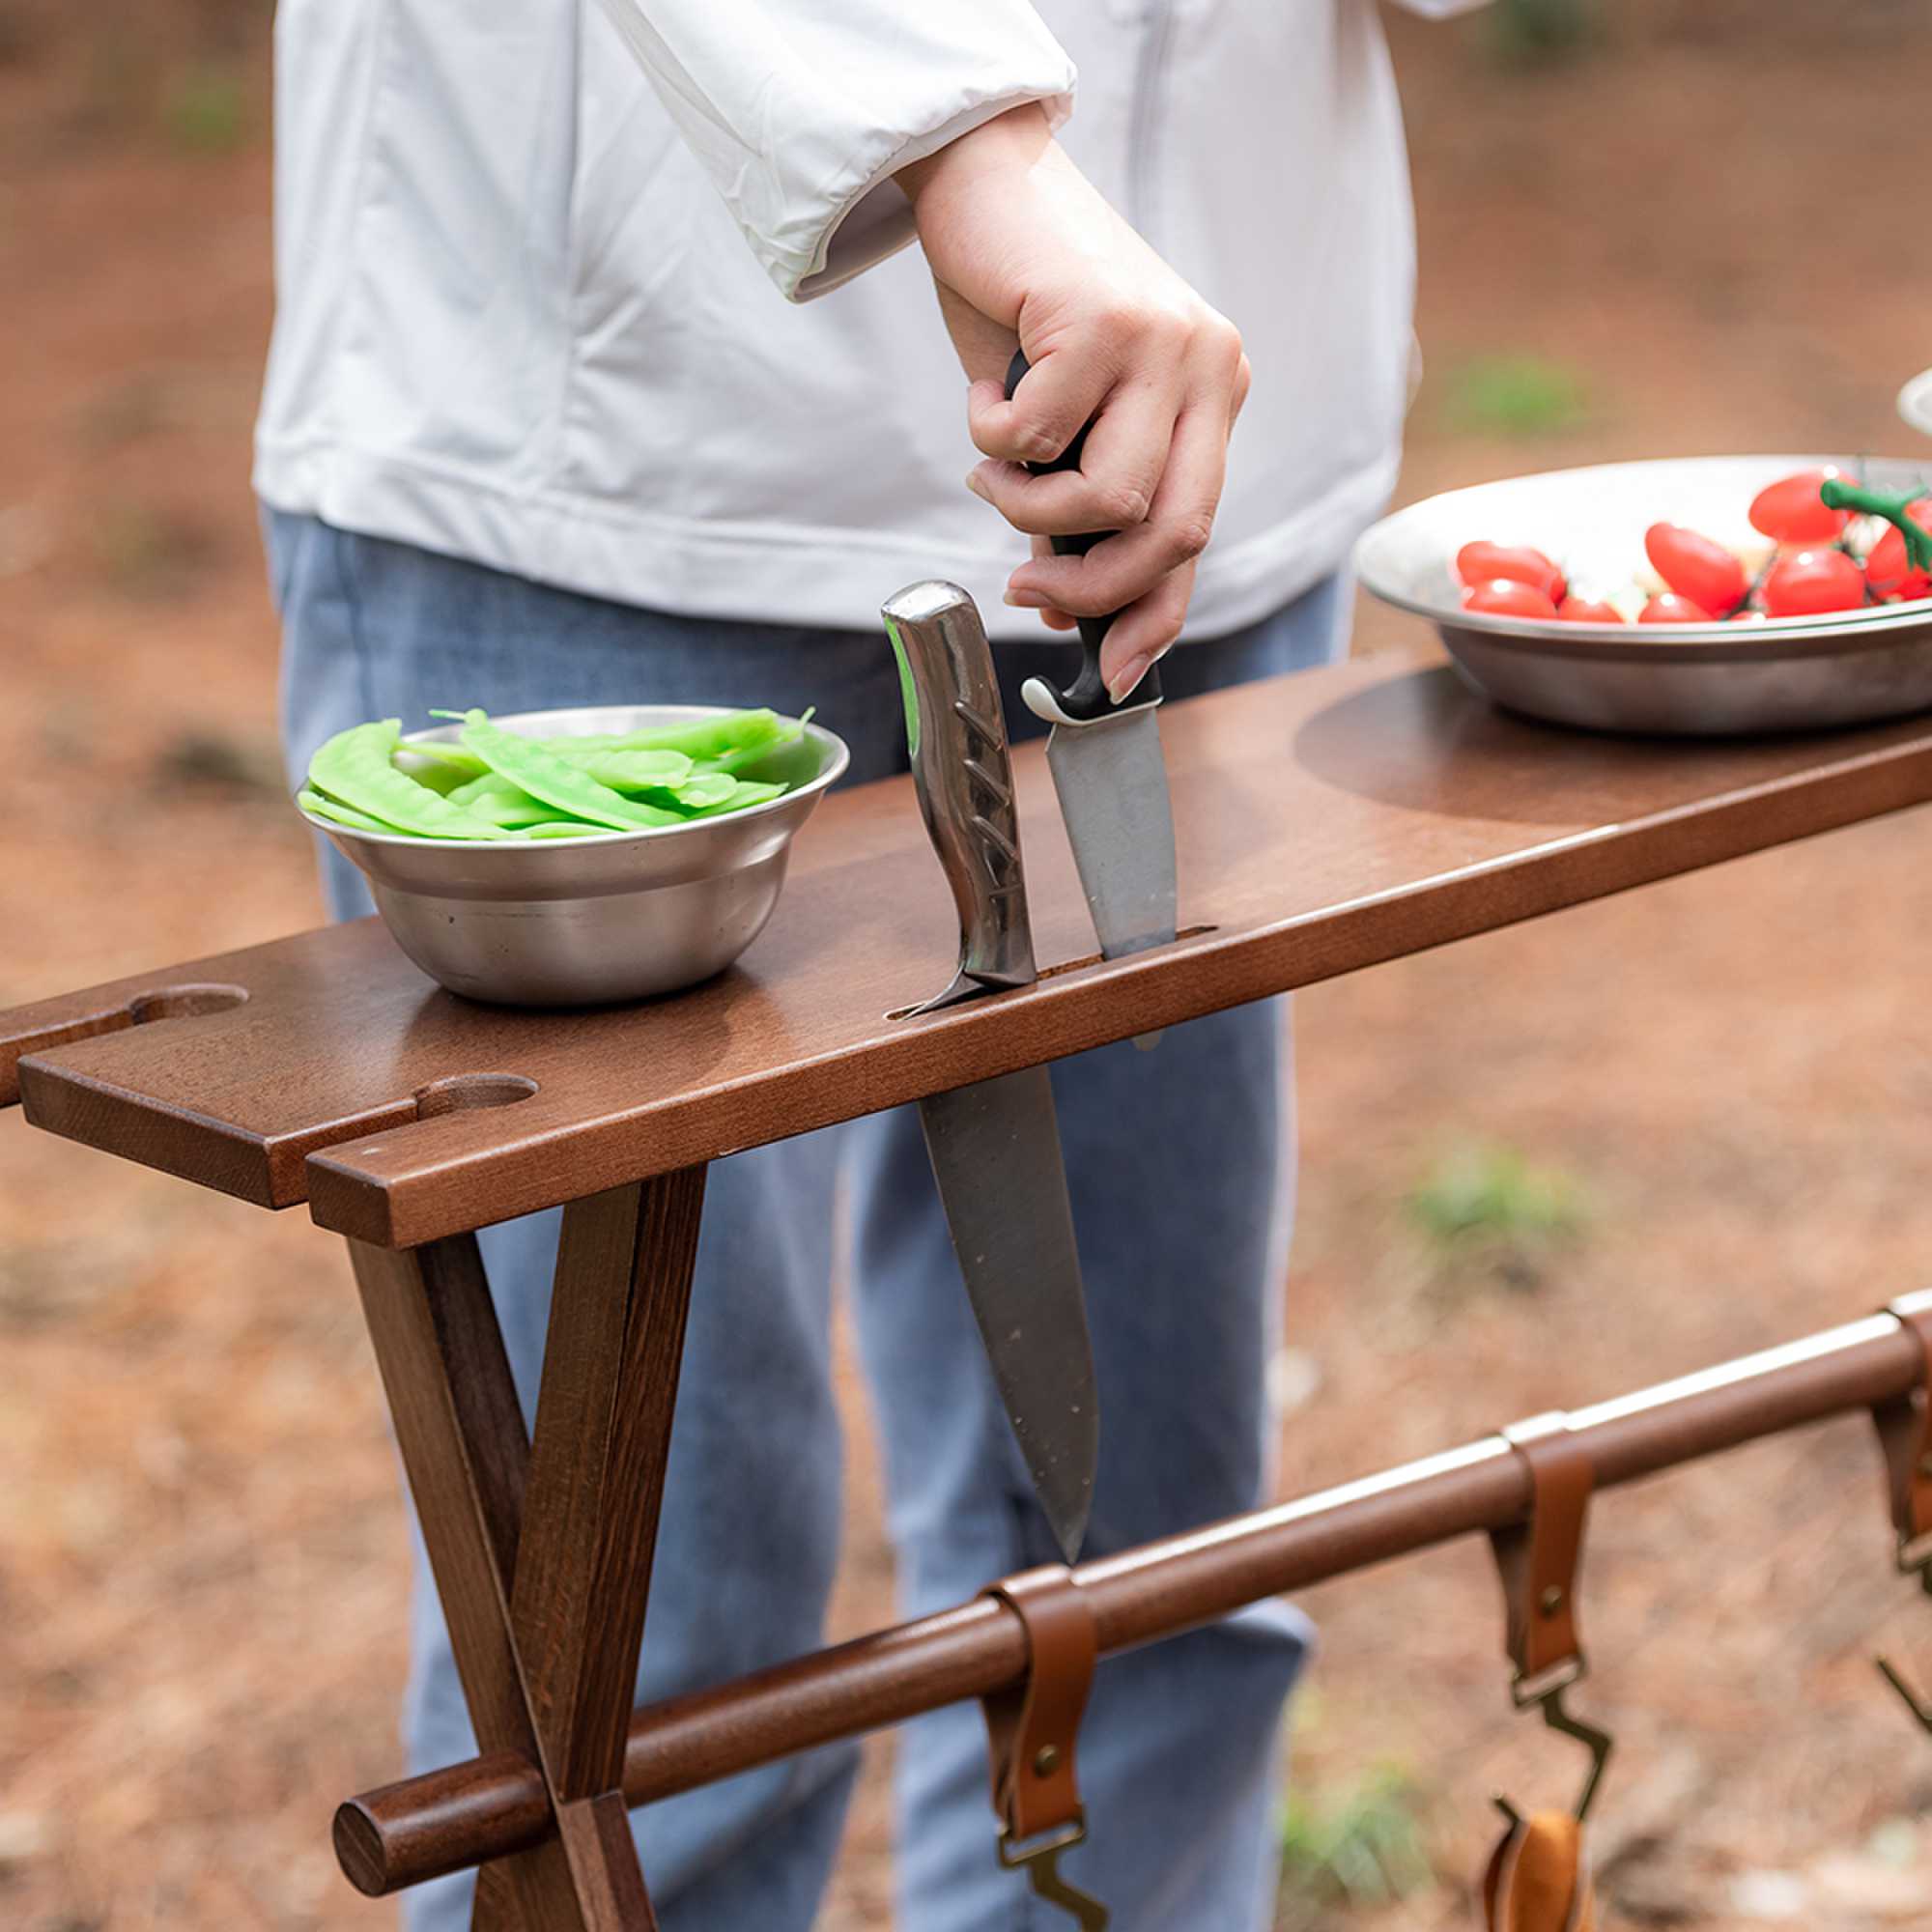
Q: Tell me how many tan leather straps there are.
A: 3